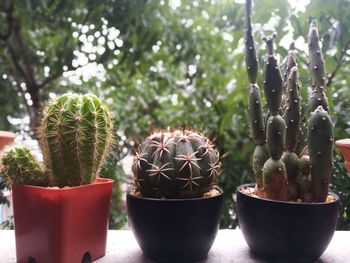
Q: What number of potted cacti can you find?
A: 3